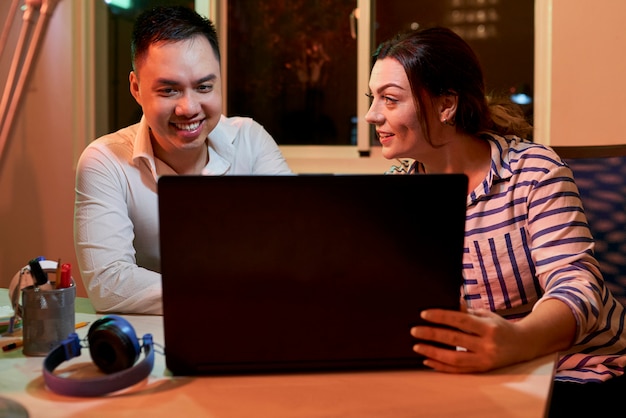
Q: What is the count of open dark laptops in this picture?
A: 1